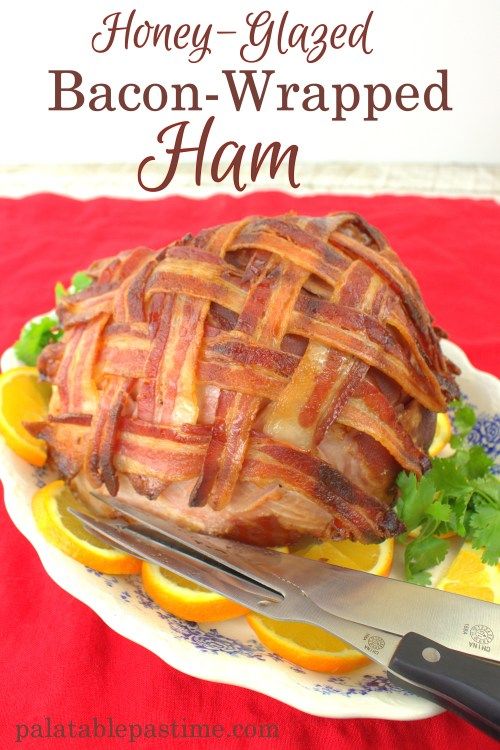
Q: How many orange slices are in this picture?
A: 7